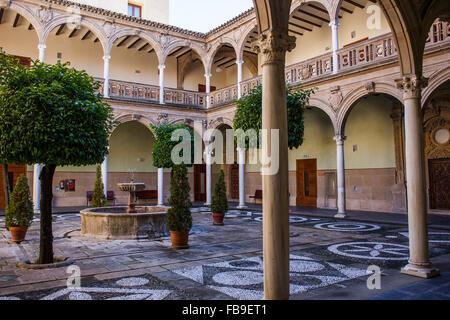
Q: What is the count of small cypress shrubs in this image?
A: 4